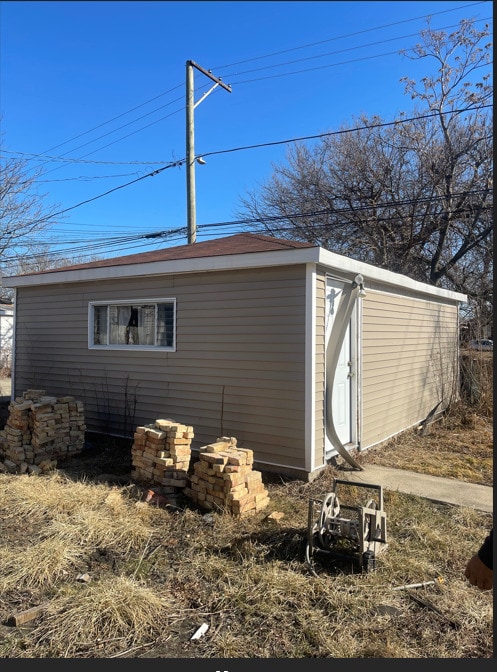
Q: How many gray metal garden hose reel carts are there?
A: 1